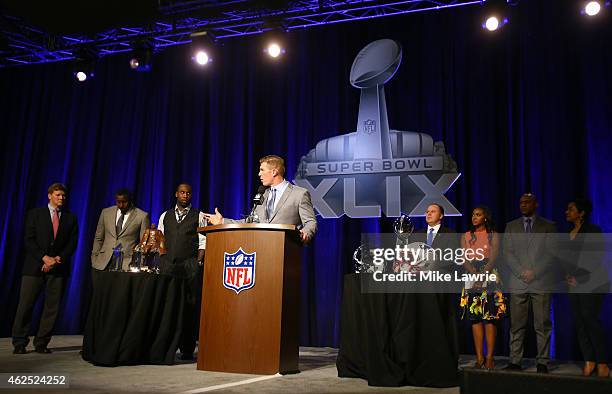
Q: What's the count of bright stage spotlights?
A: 5